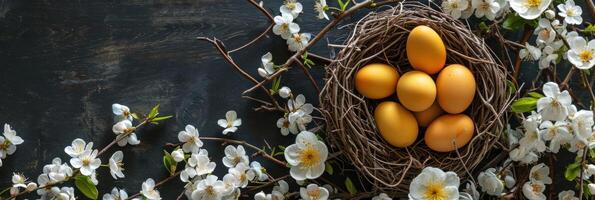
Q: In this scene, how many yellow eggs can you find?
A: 7